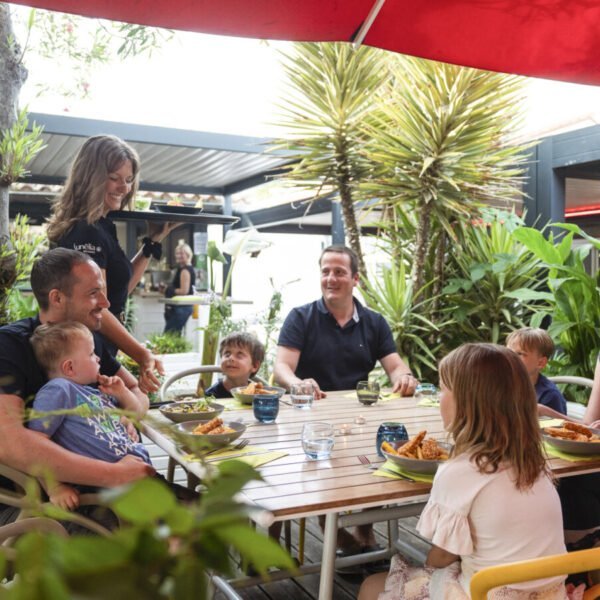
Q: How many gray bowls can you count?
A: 5